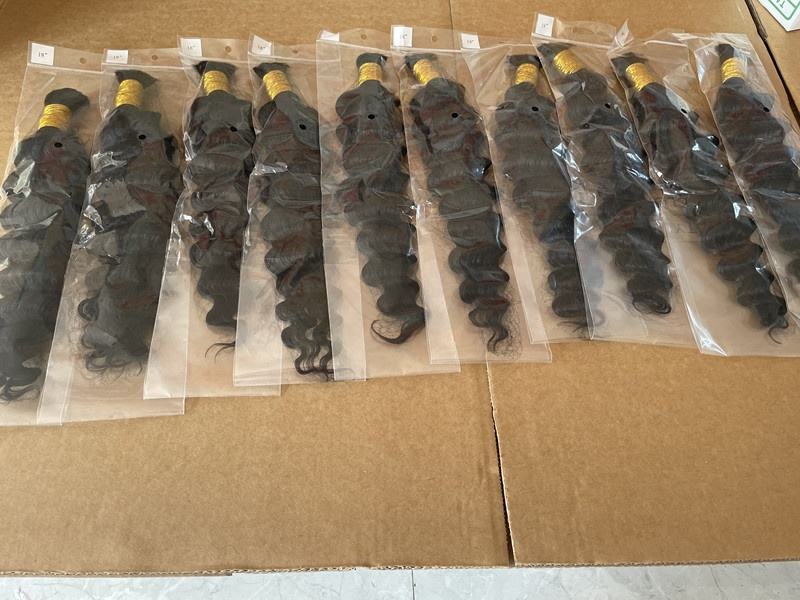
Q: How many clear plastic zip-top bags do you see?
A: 10